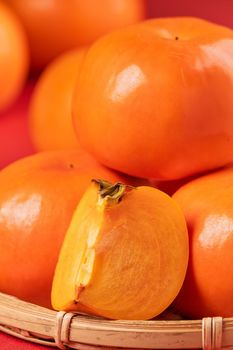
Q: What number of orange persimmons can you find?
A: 7